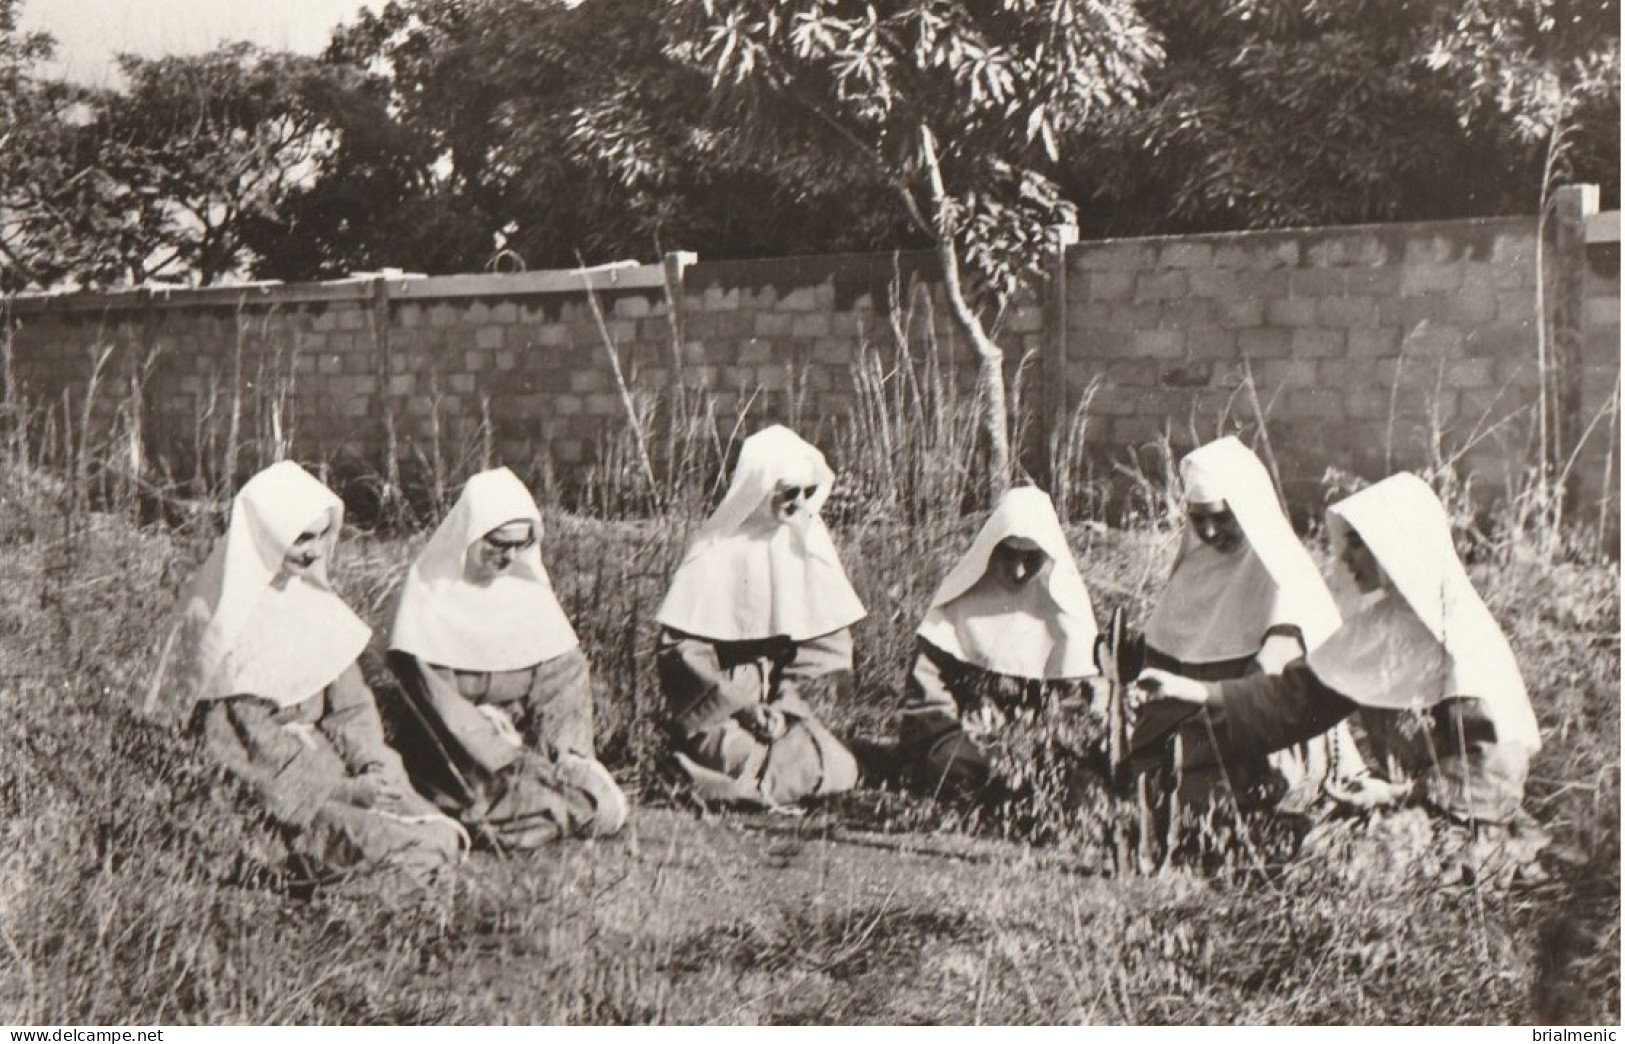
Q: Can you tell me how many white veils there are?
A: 6